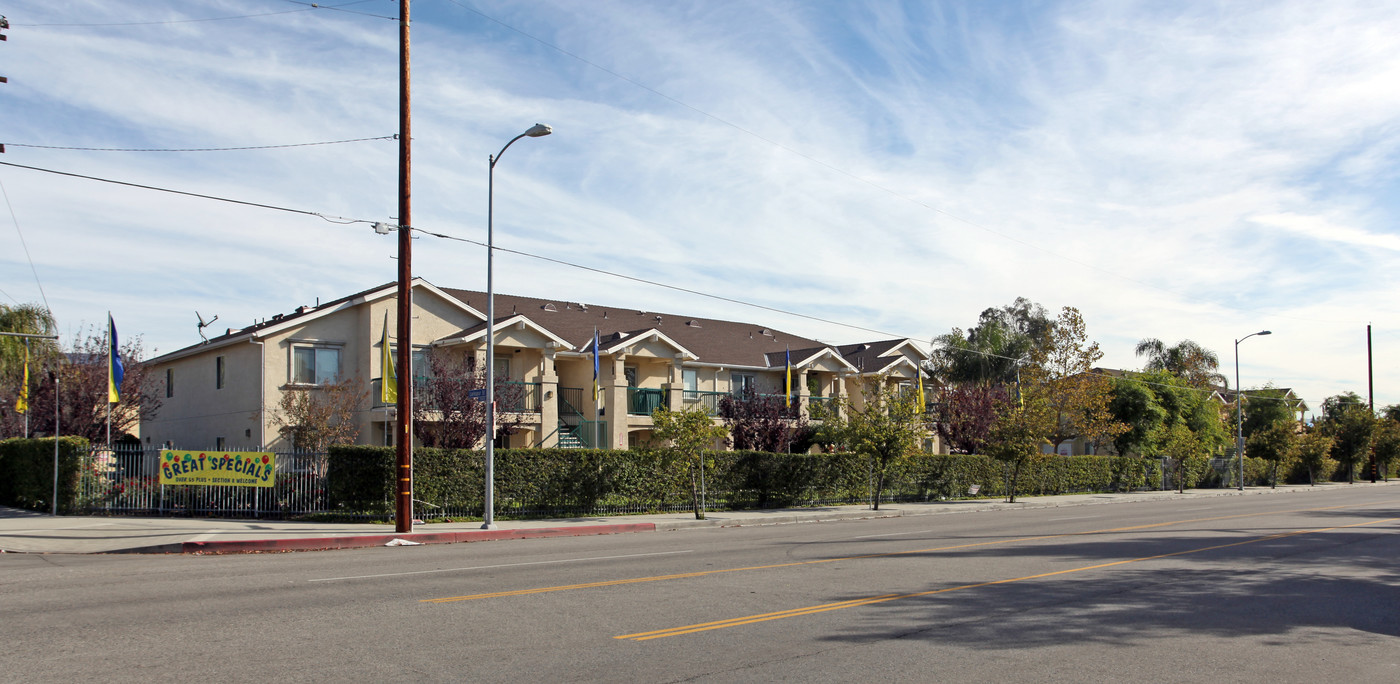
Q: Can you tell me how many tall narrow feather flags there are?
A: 7